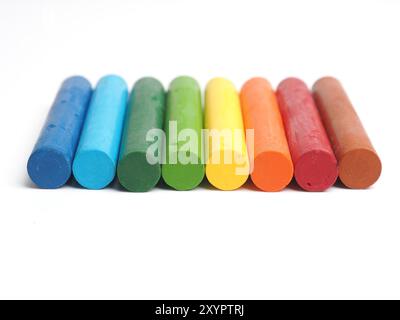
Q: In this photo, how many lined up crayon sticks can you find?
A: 8